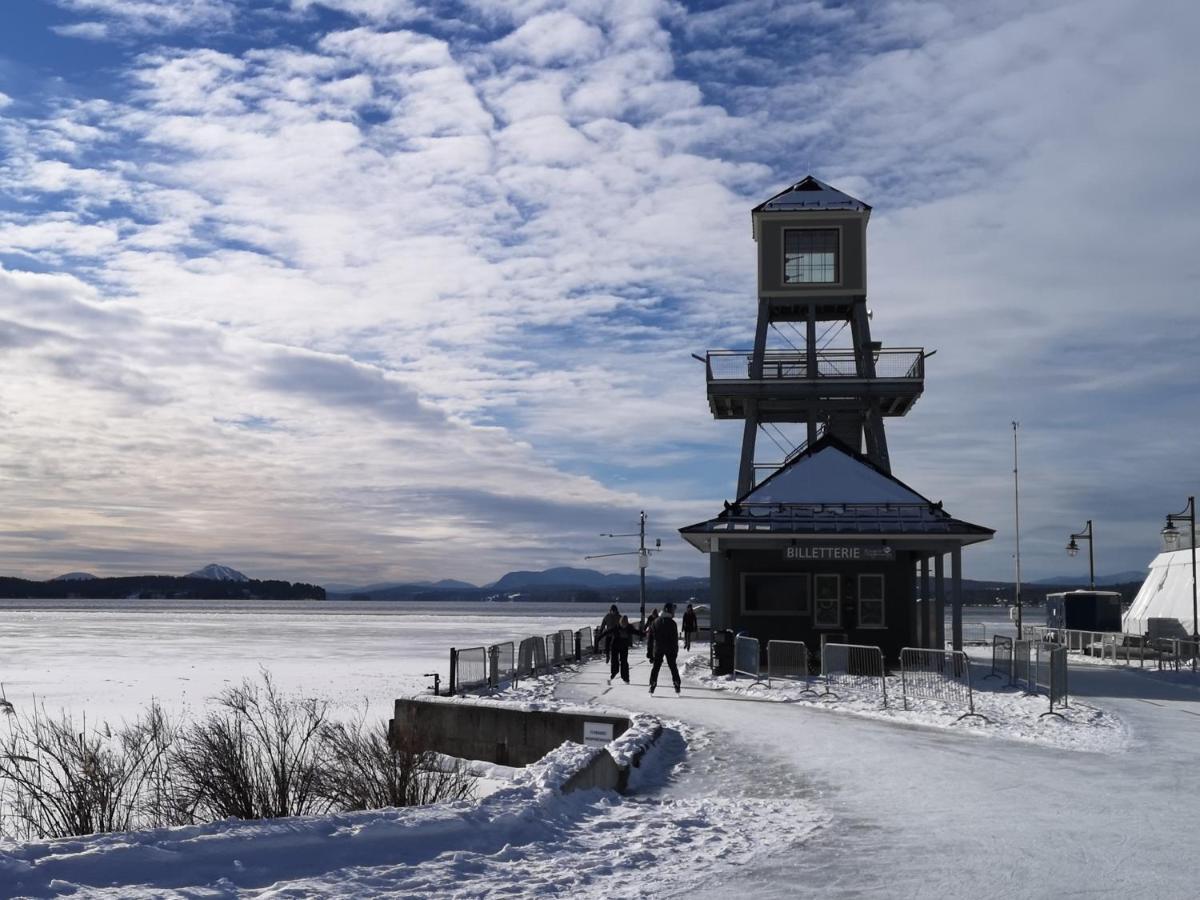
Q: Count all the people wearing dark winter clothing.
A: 5